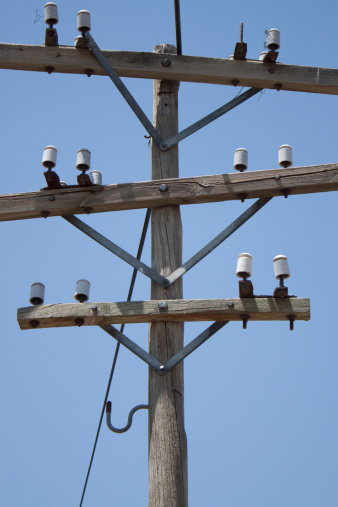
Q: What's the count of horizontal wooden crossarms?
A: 3